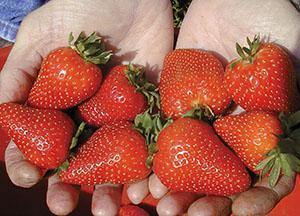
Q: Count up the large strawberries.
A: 8